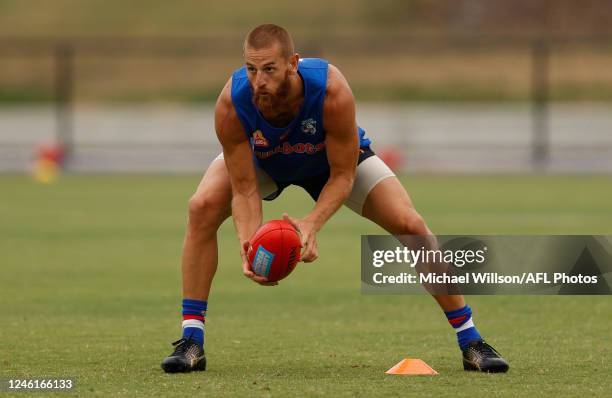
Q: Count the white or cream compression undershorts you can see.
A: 1